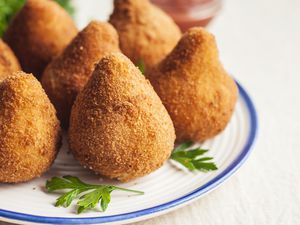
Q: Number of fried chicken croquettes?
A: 7